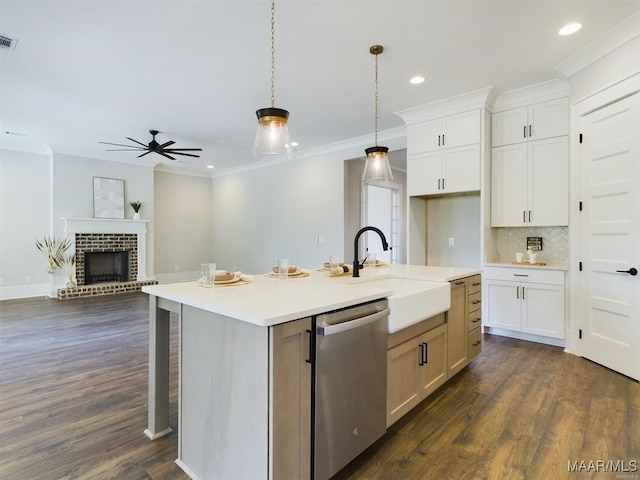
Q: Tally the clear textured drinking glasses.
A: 4